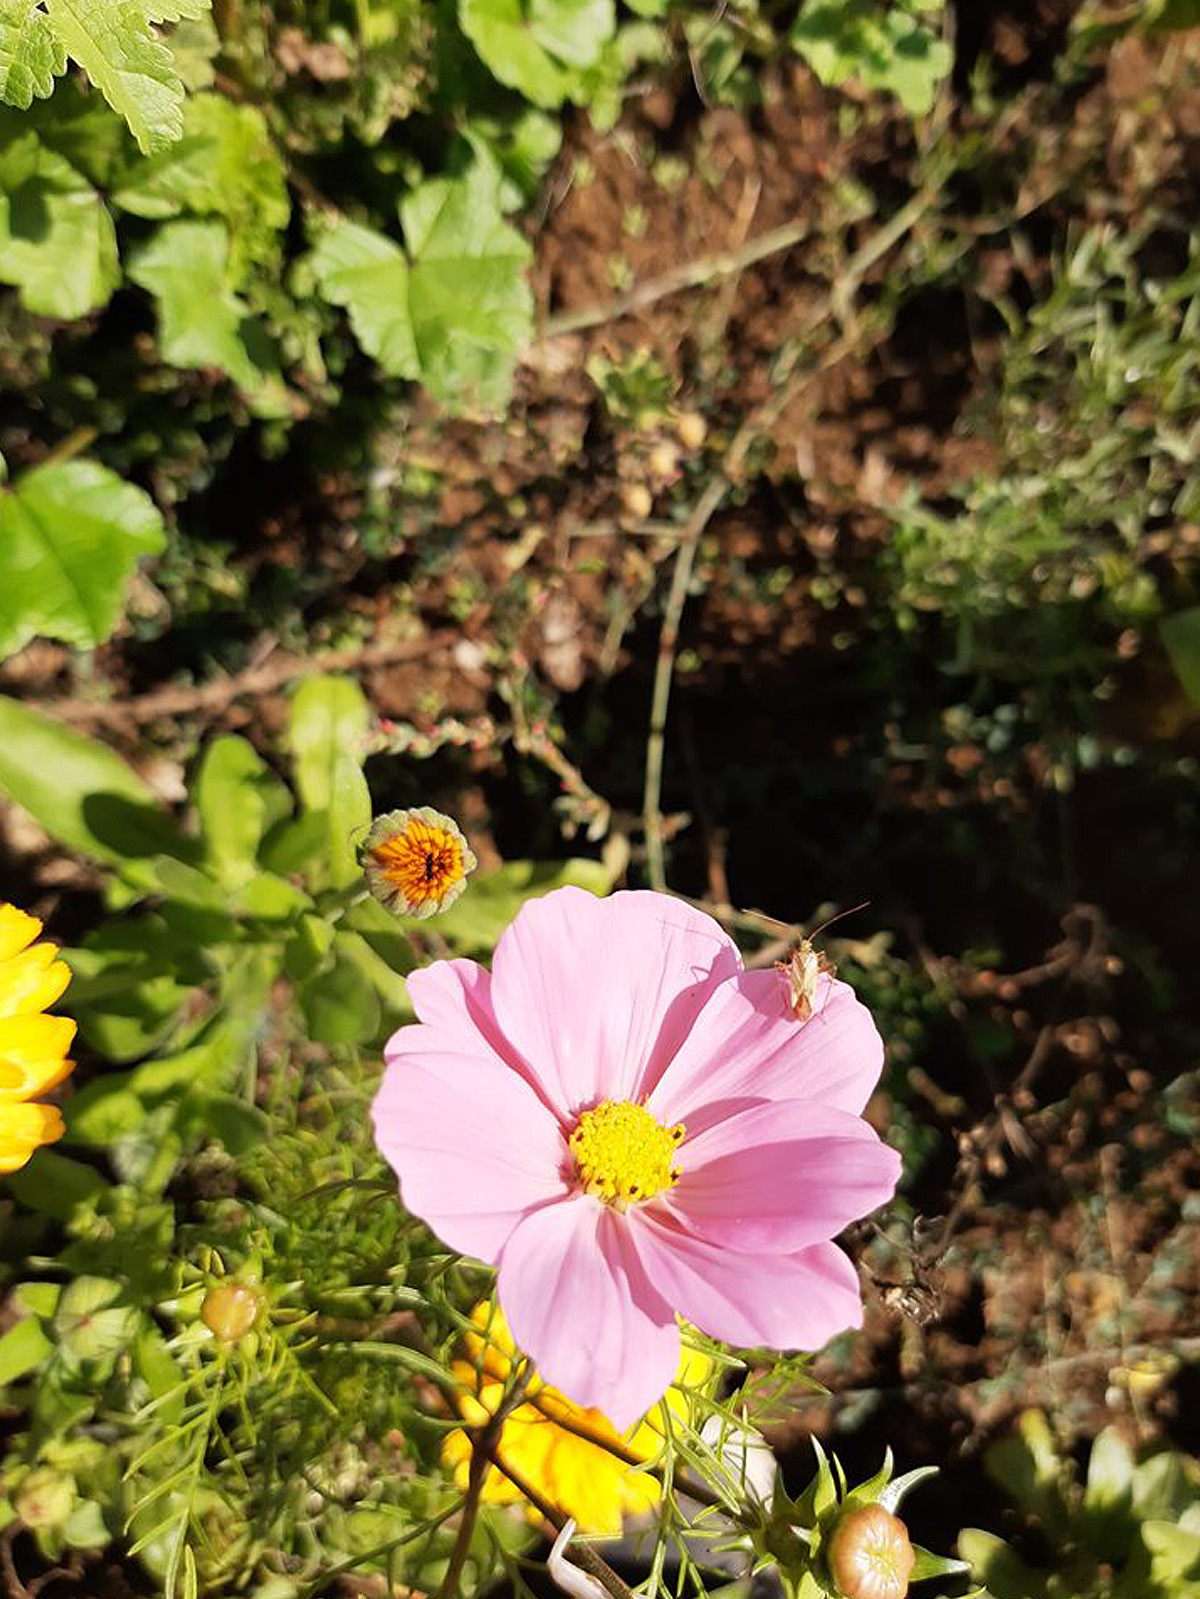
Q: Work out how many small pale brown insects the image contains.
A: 1